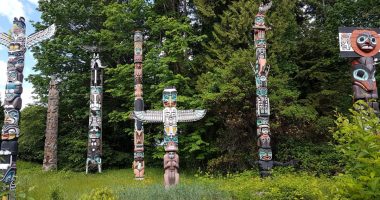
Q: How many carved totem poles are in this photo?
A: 7